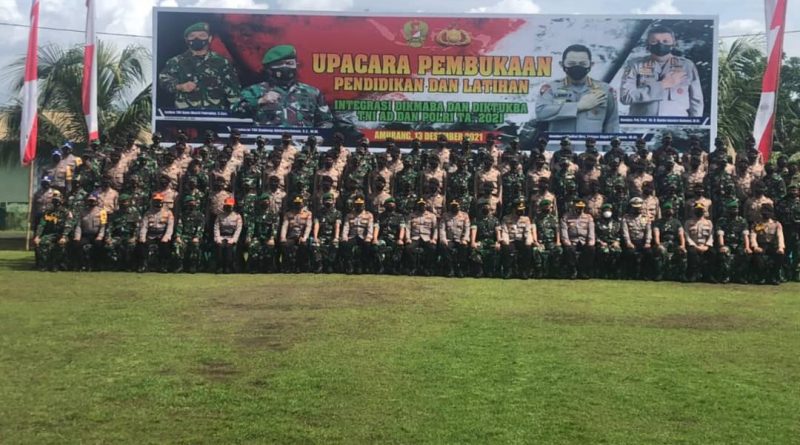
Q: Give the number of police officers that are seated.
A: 12